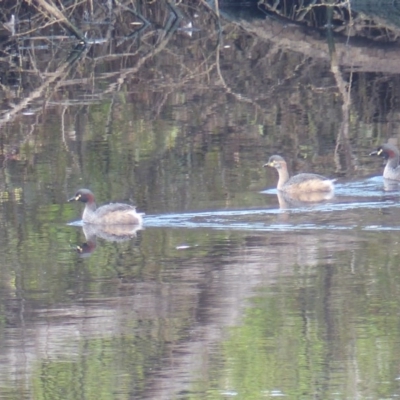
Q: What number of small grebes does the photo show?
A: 3